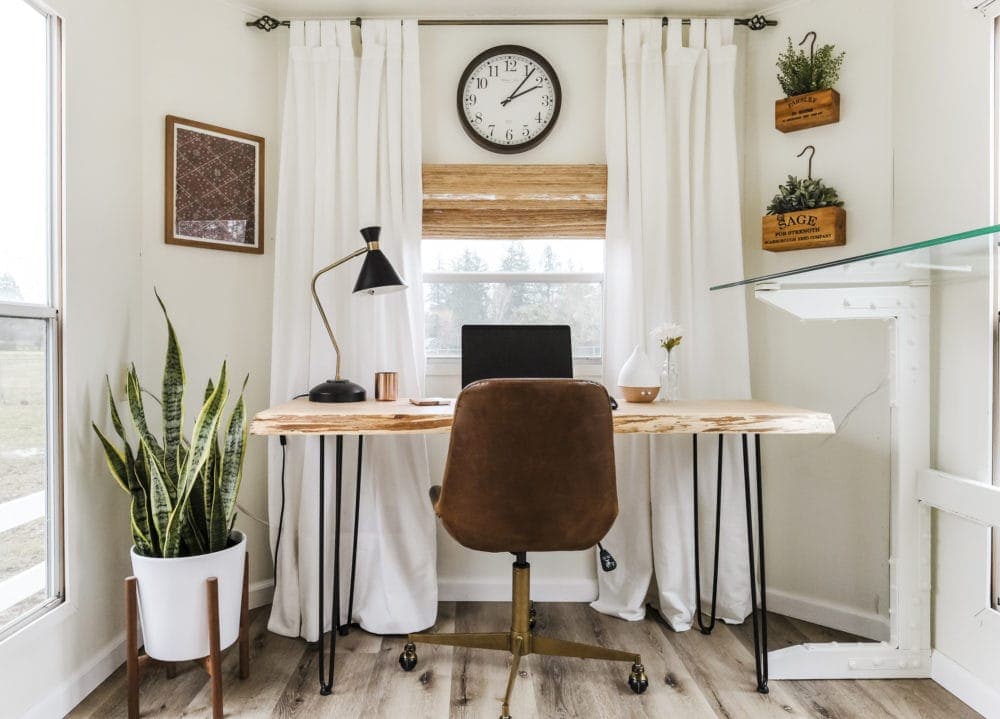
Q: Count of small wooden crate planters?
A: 2